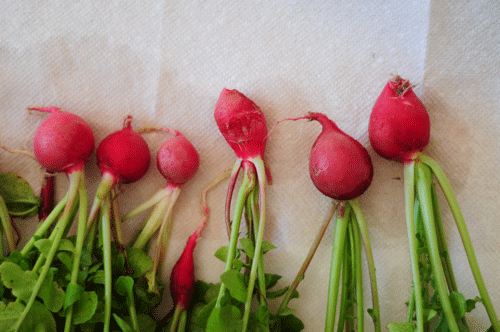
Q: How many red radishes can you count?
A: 7